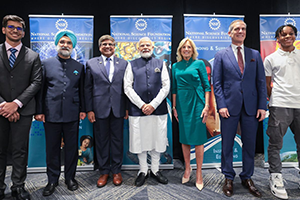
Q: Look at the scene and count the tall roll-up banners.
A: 4